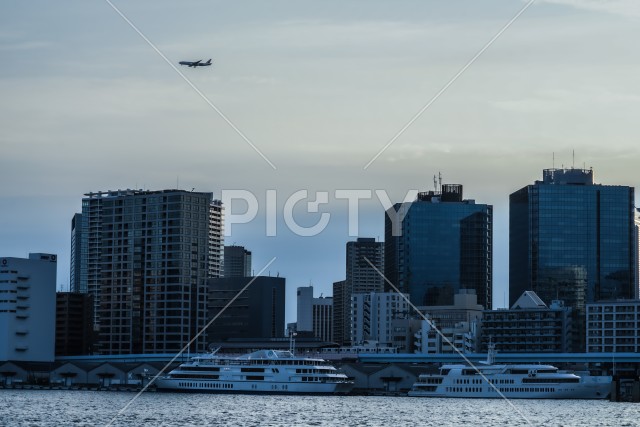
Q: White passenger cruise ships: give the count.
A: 2